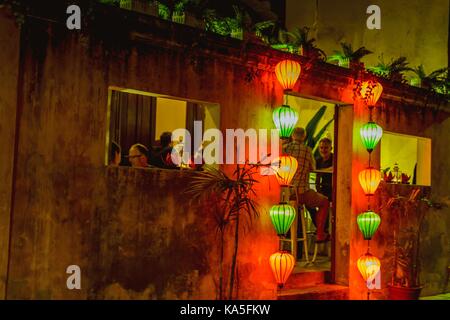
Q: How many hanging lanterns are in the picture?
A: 10